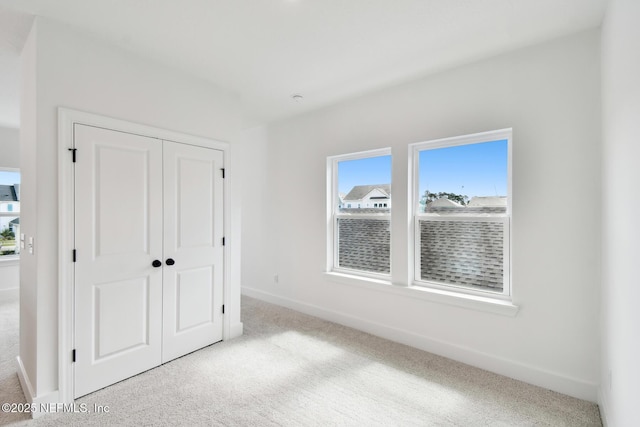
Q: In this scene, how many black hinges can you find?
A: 6